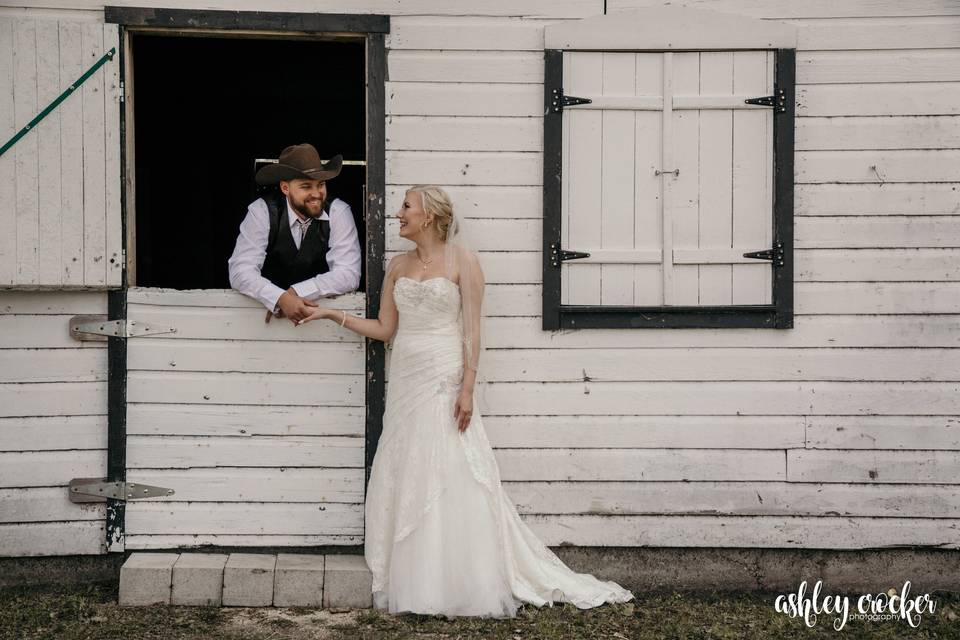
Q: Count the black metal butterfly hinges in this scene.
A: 4